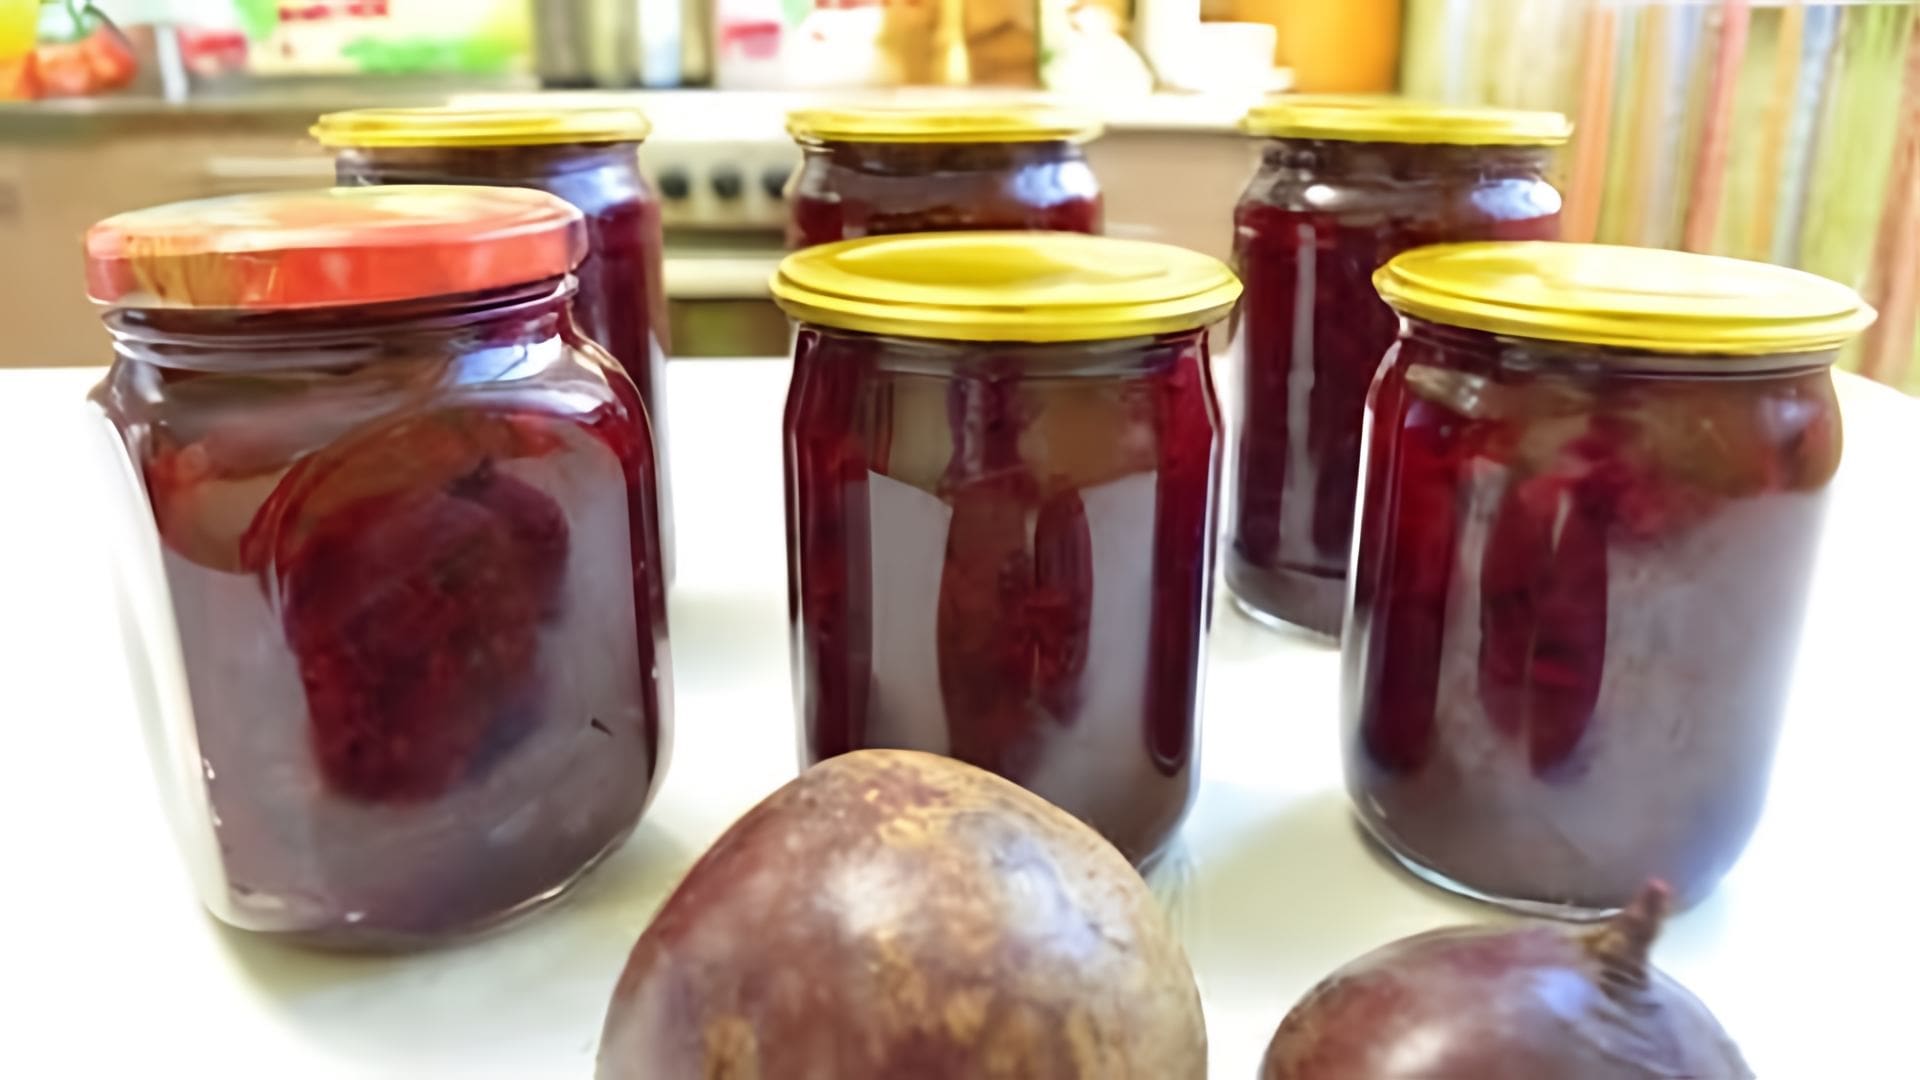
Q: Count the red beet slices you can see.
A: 0